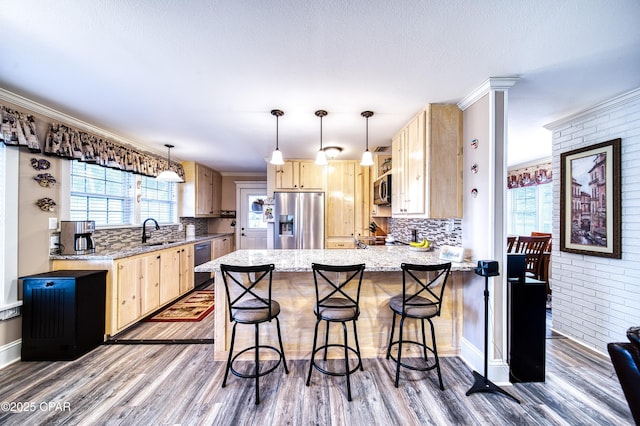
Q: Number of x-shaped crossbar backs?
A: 3